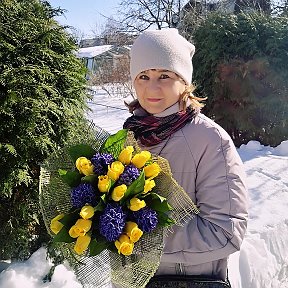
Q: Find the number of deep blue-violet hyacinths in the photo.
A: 5